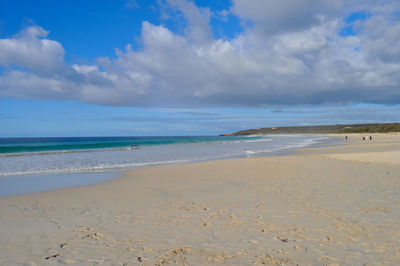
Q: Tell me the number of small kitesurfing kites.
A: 0